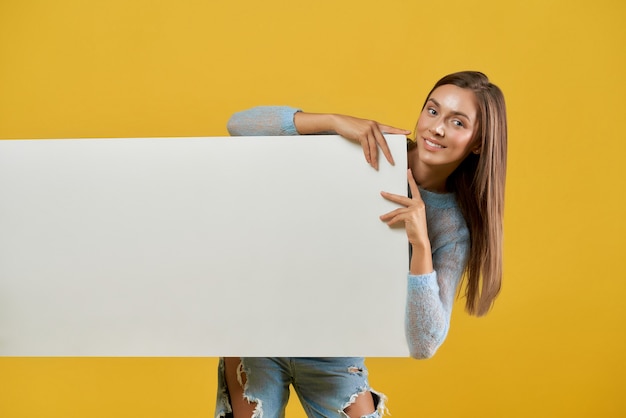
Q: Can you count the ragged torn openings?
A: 3